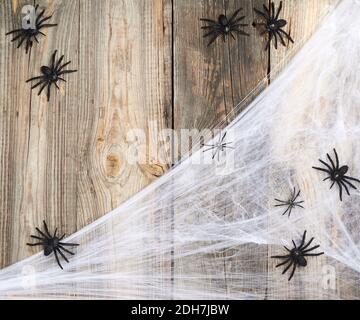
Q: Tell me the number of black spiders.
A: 9